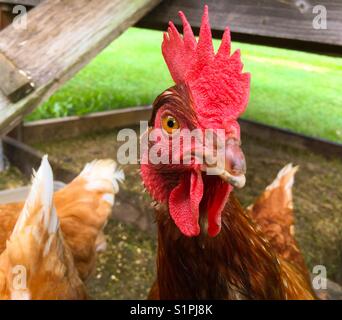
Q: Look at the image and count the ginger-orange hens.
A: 2